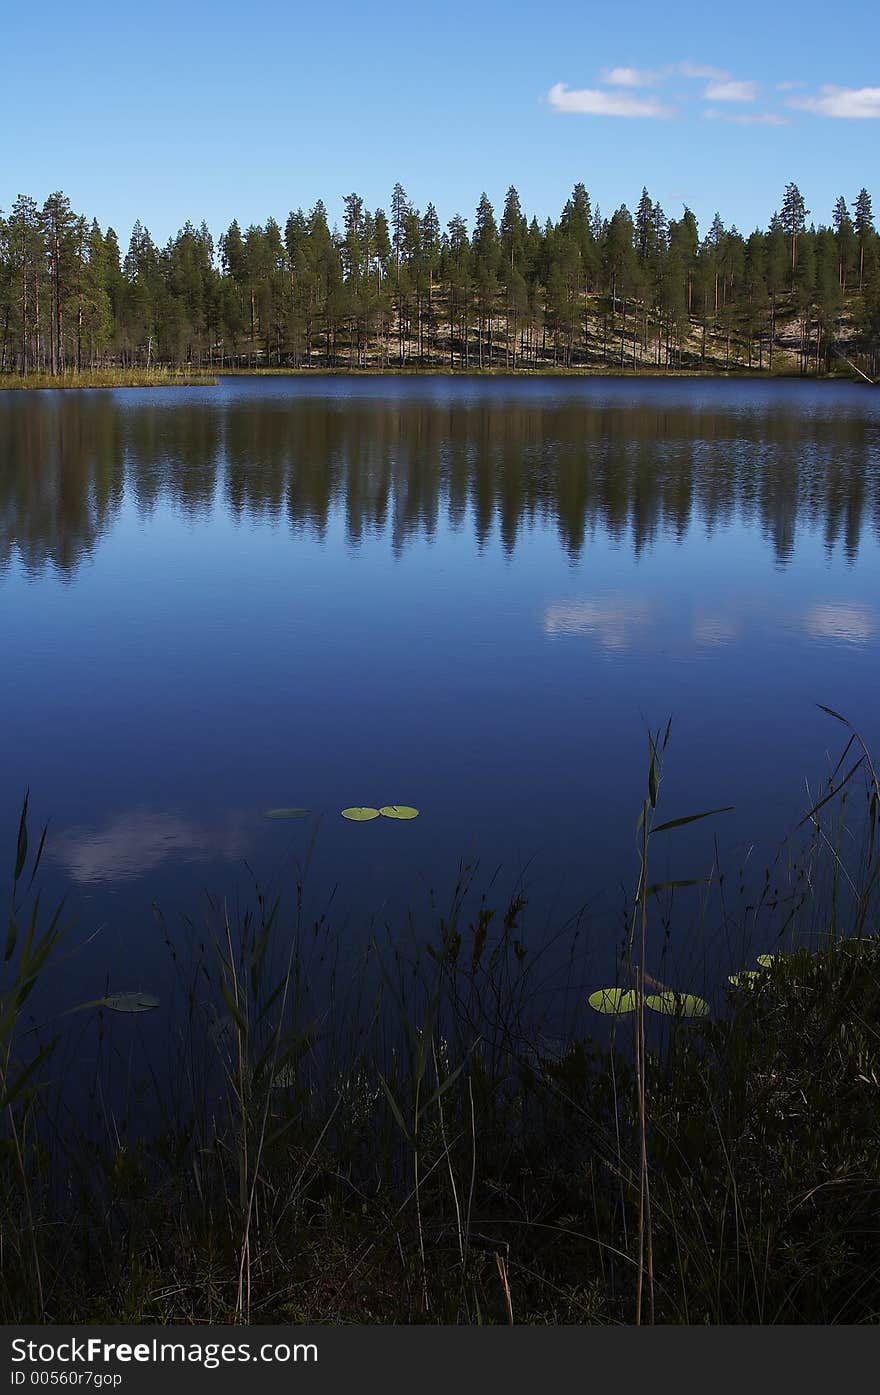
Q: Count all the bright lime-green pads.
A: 6